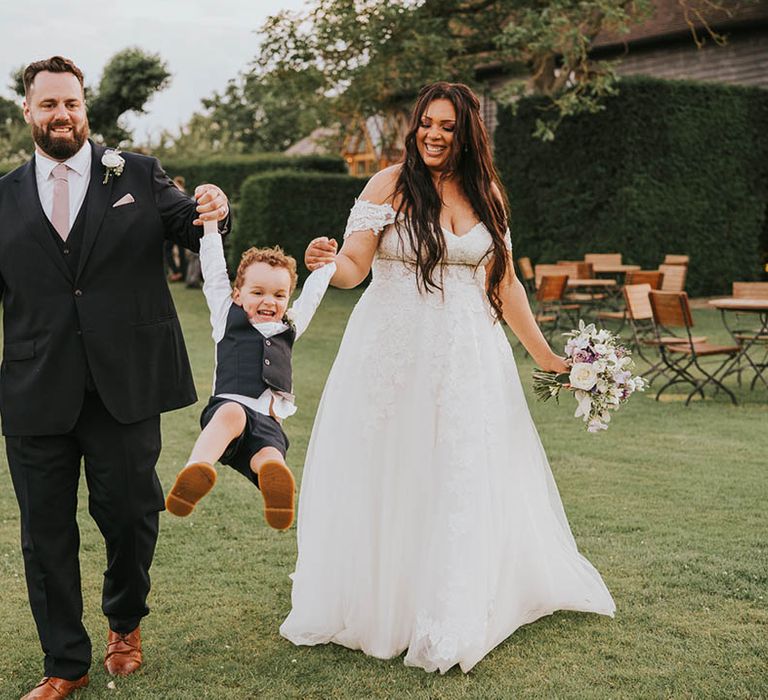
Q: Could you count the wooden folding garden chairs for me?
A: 11